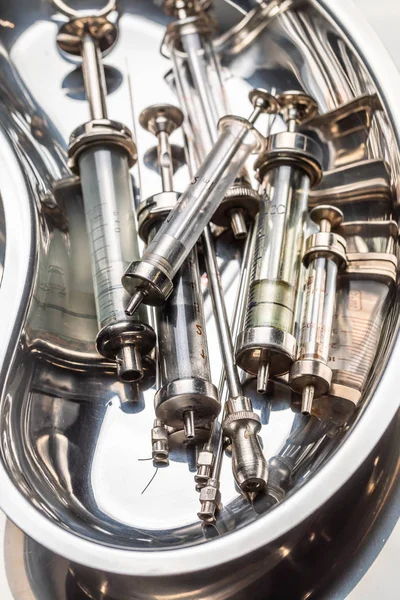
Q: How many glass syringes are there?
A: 6